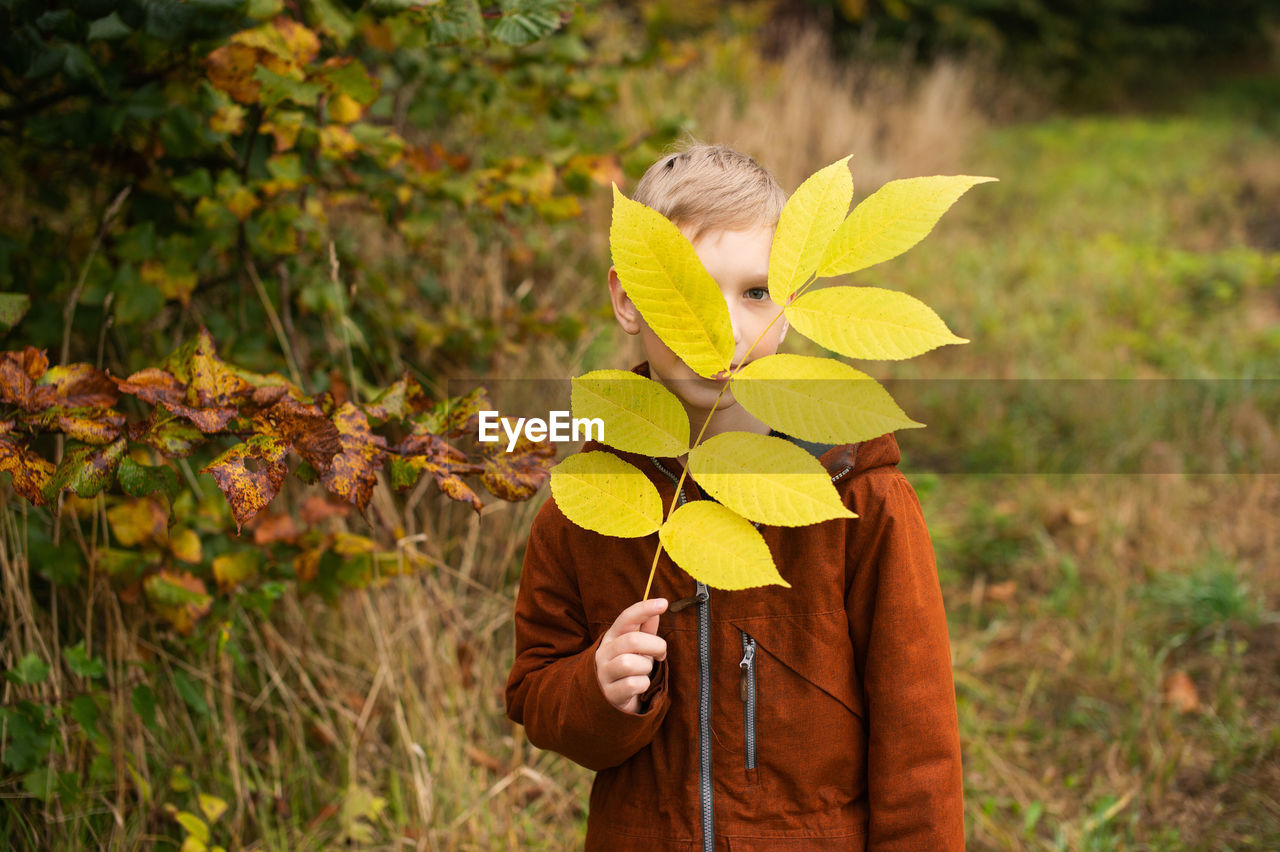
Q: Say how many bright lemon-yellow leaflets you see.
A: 9